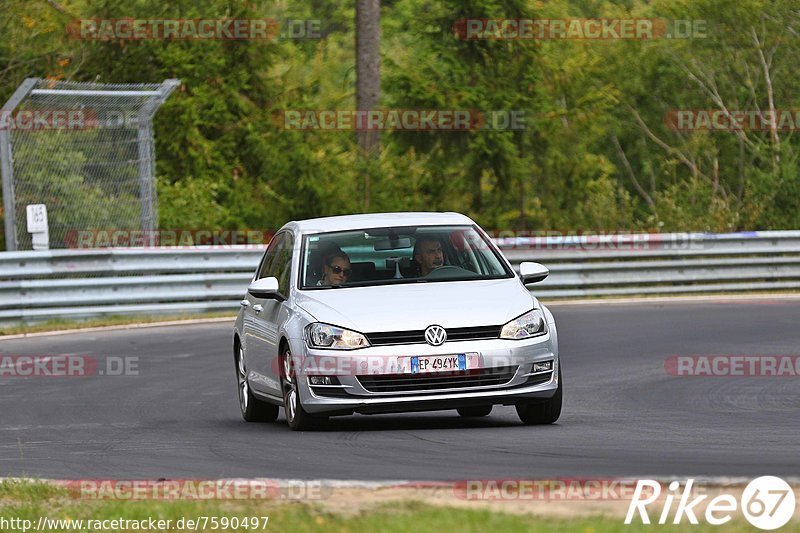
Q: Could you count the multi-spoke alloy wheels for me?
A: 2